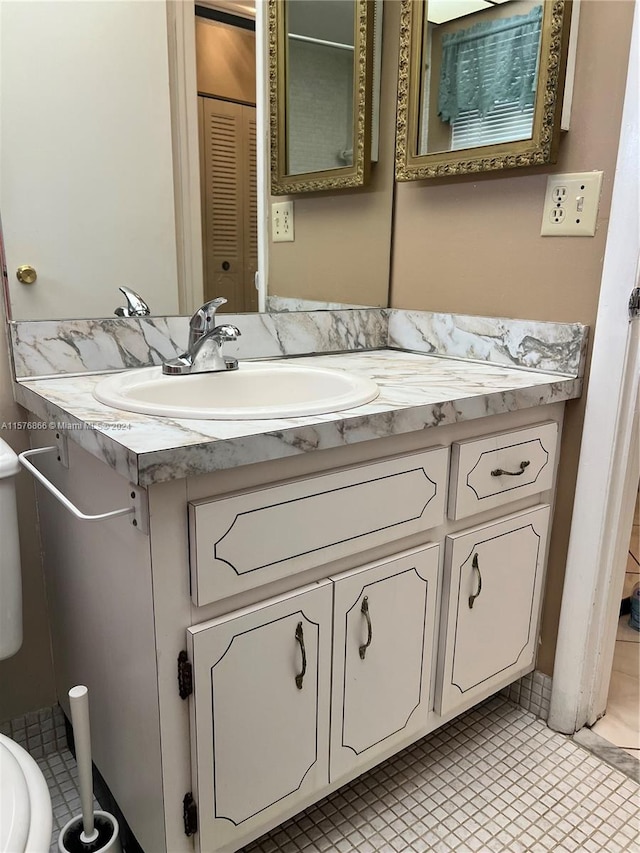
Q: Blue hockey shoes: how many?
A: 0